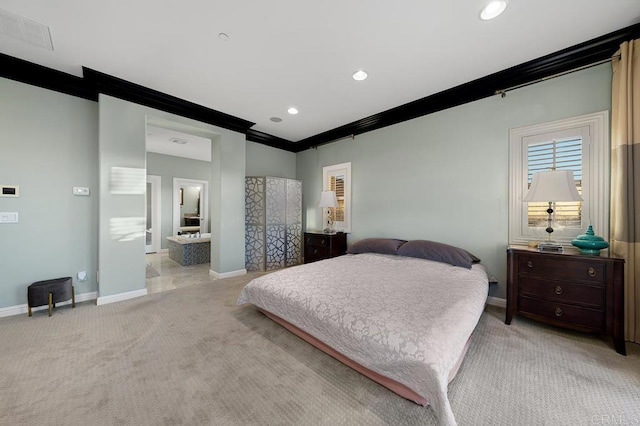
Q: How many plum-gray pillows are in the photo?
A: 2